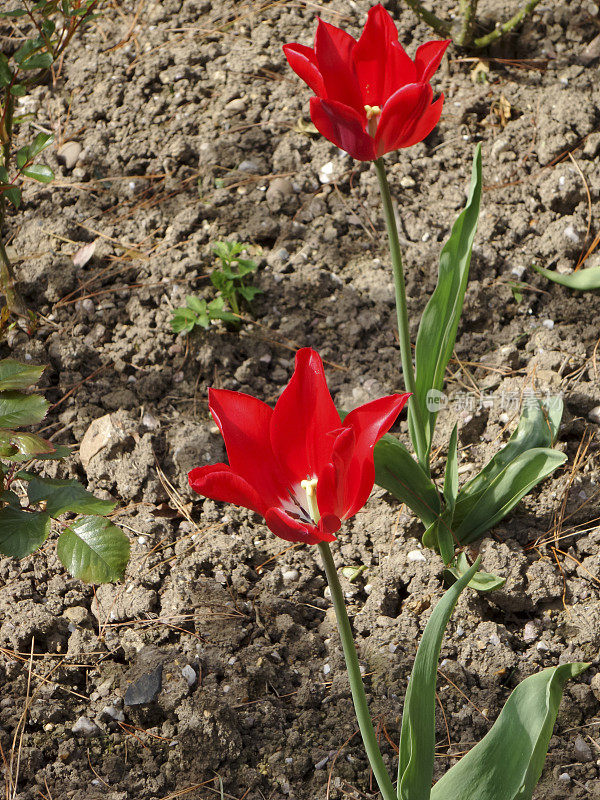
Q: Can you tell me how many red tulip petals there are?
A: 12